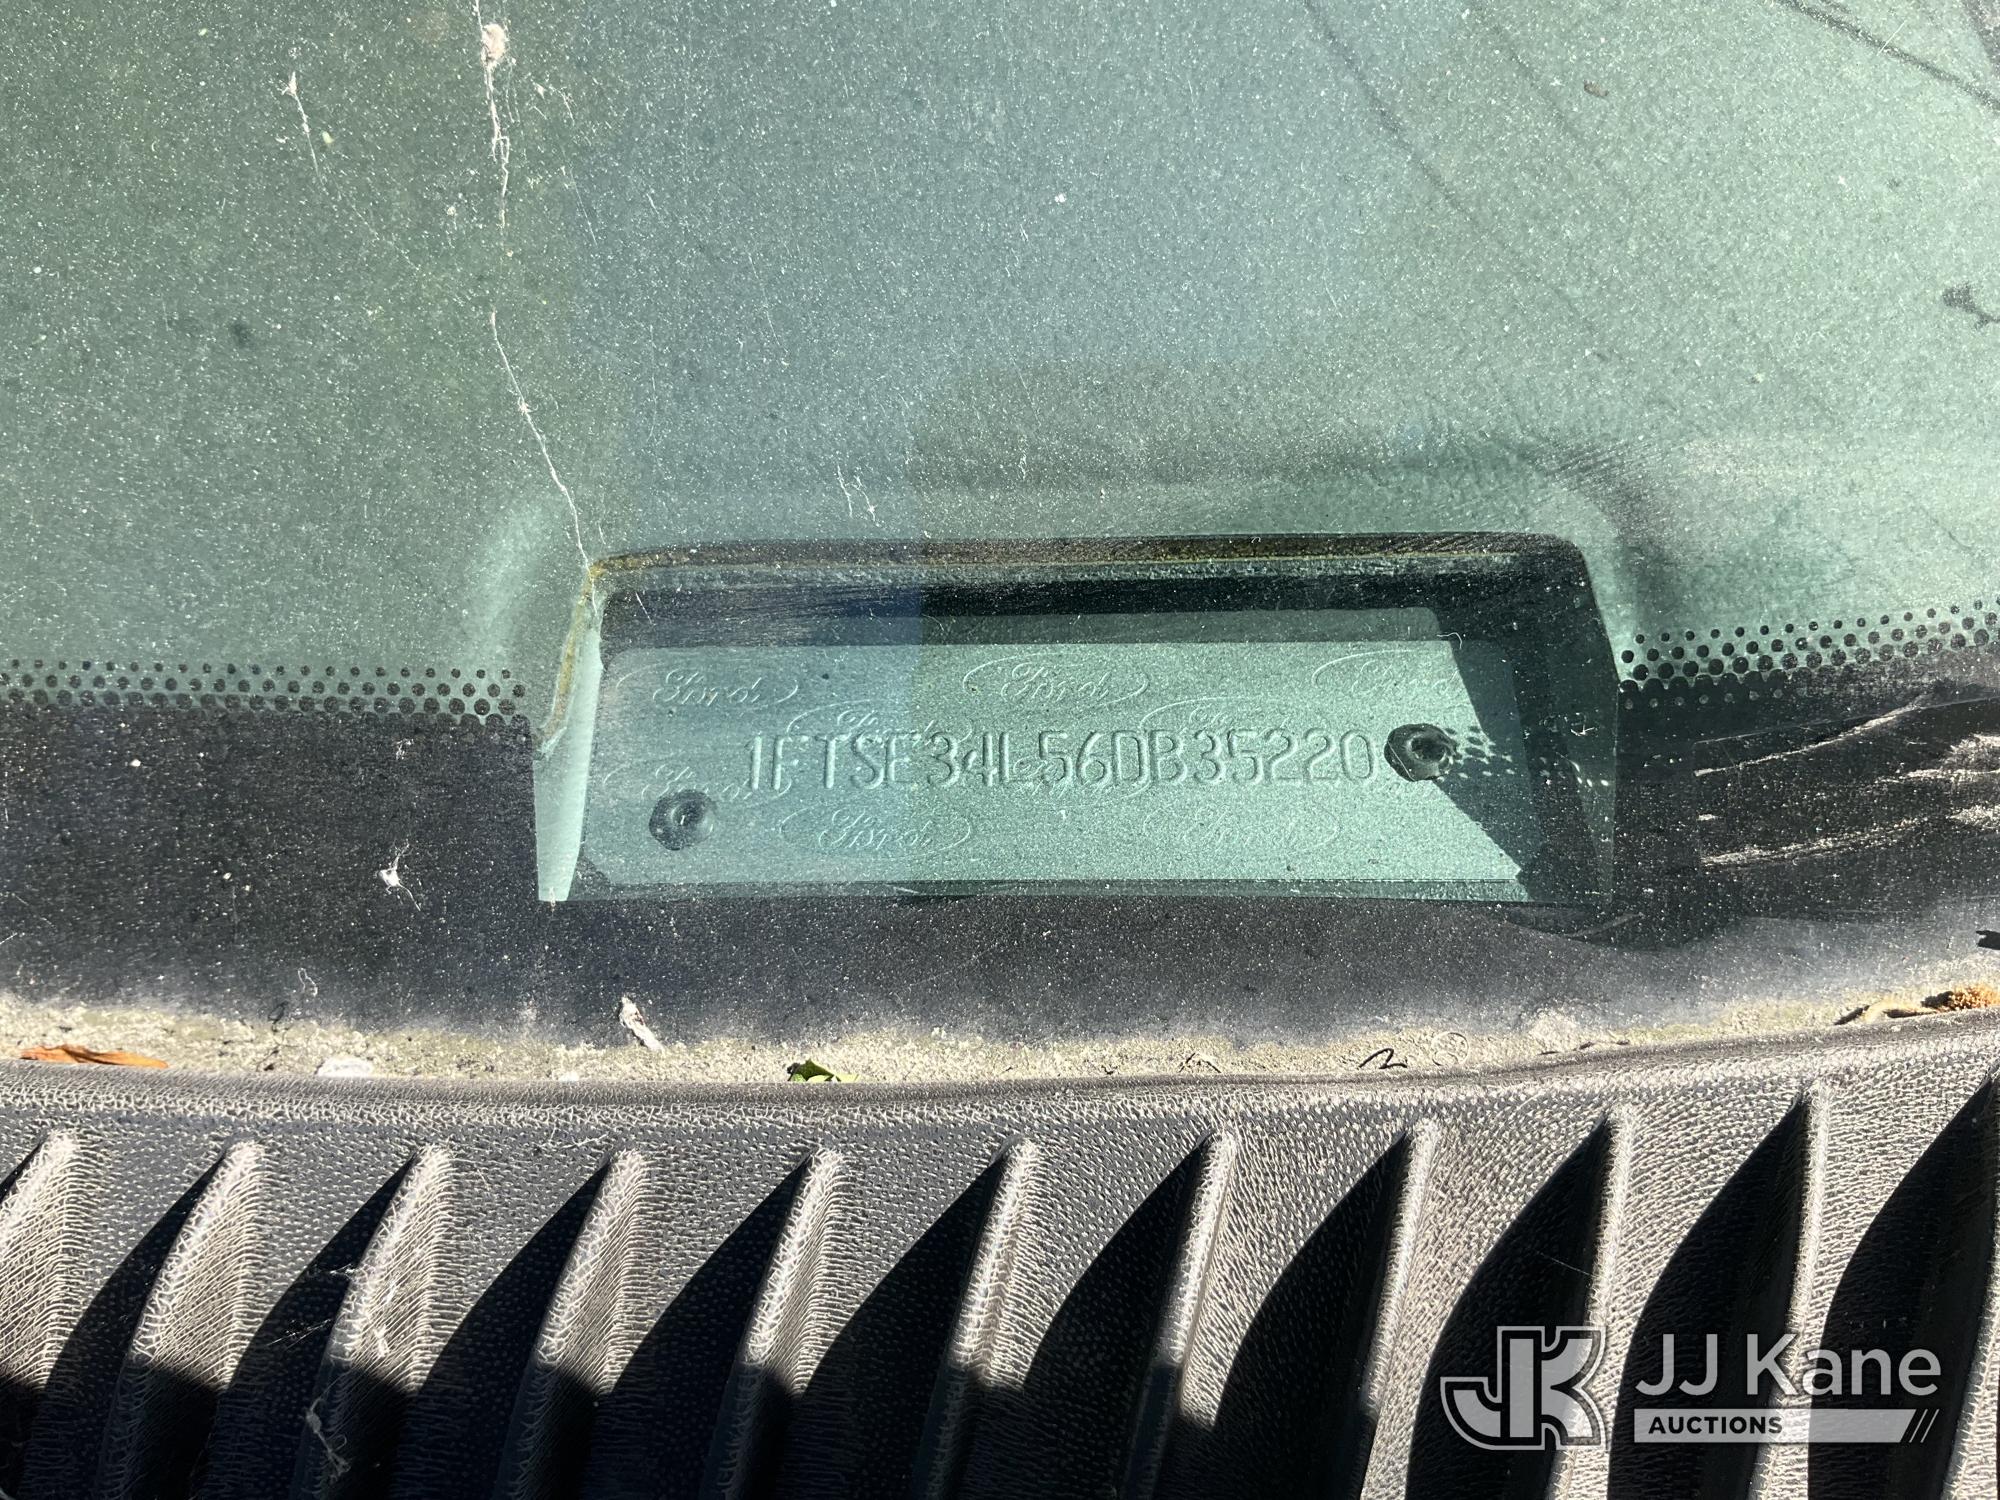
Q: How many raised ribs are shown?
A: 11